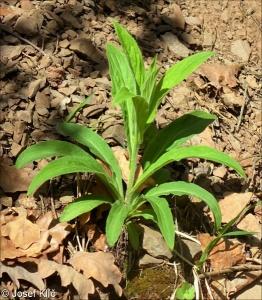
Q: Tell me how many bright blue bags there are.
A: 0